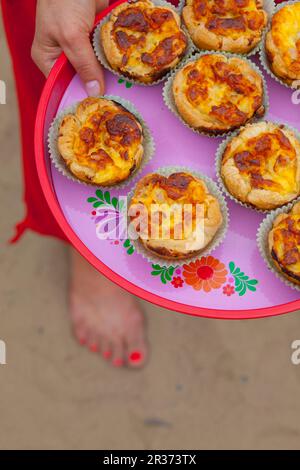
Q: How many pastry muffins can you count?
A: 8